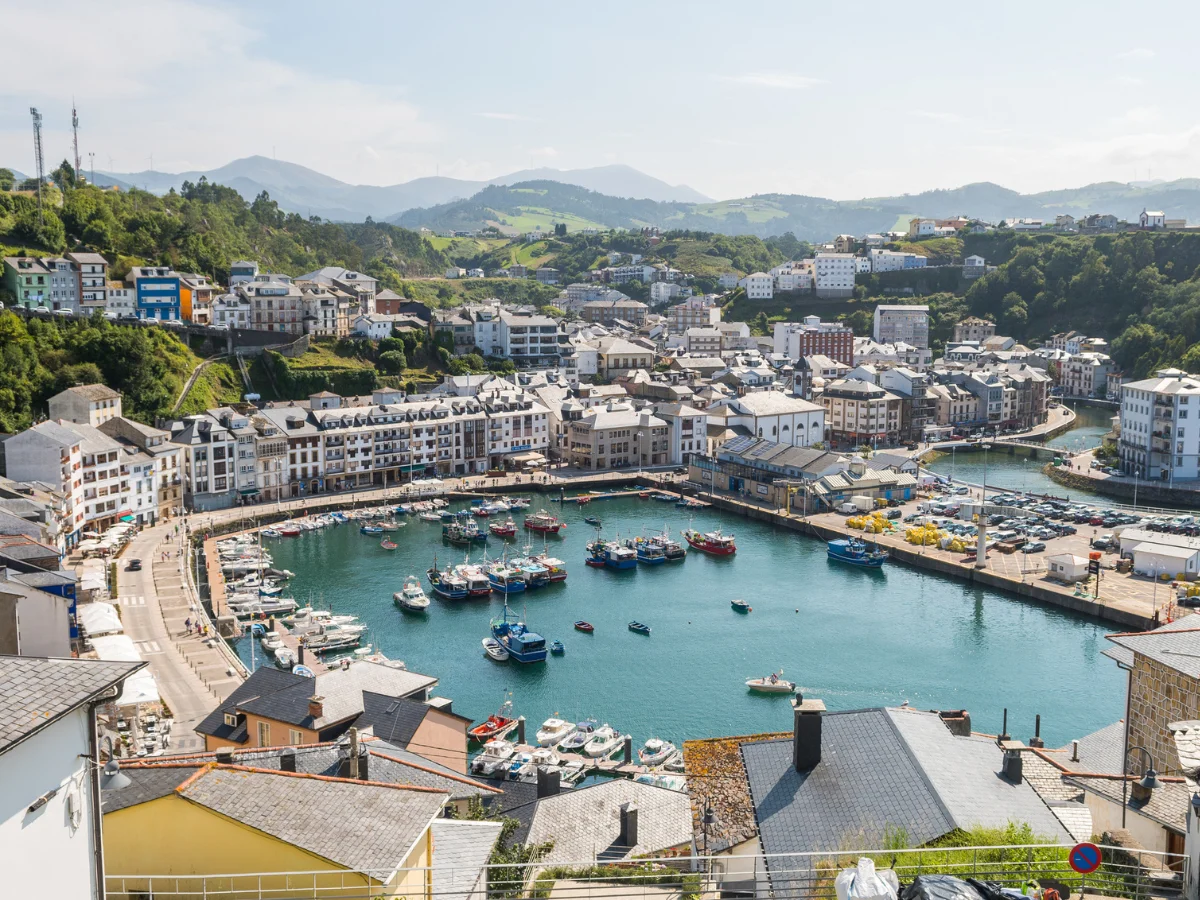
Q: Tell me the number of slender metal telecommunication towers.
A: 2